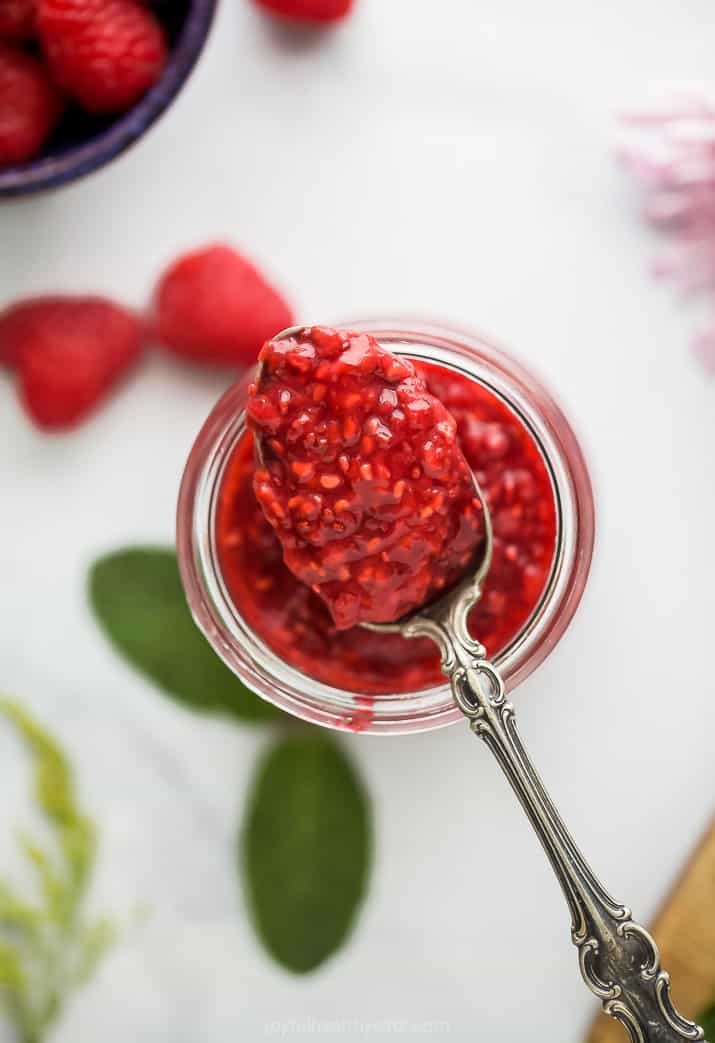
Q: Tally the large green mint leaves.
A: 2